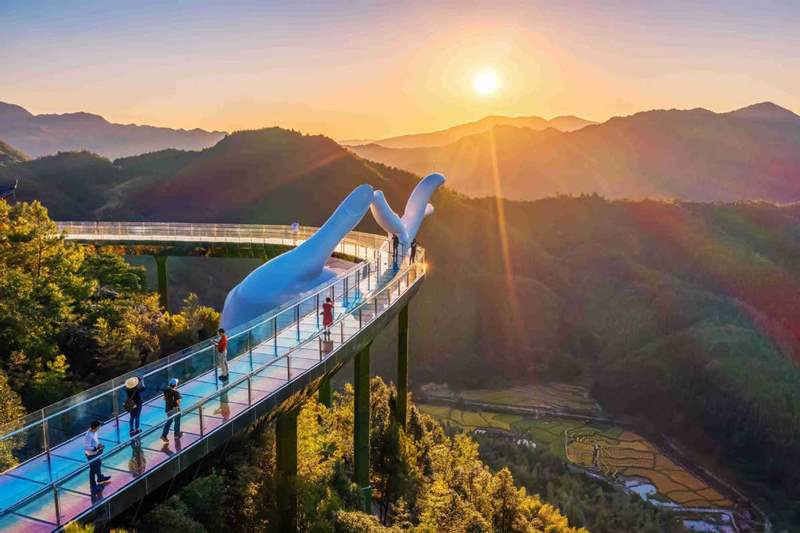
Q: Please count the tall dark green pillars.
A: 5